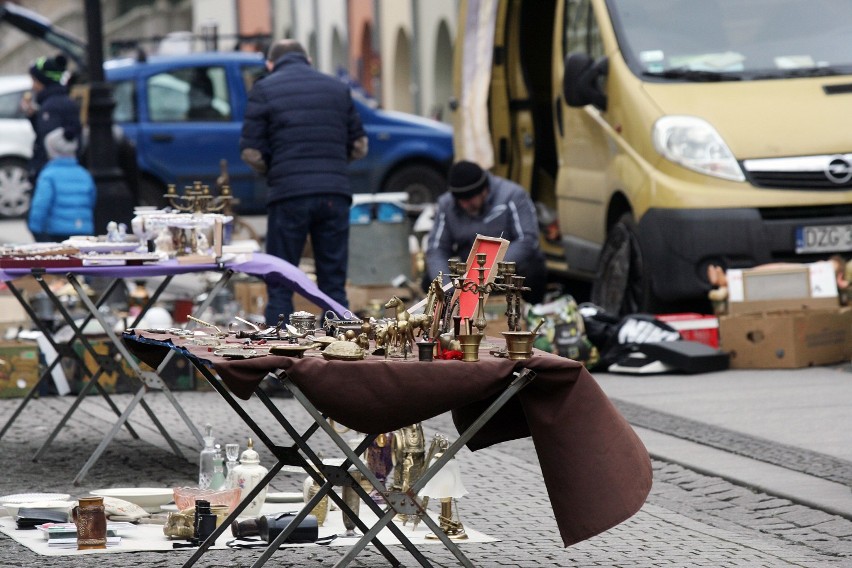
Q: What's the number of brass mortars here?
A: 2